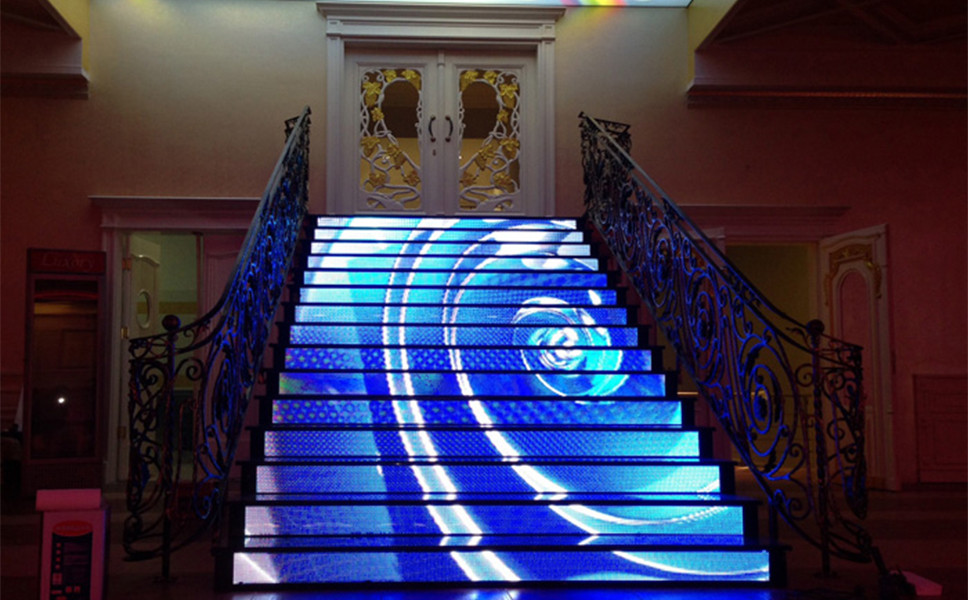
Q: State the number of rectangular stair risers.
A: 15